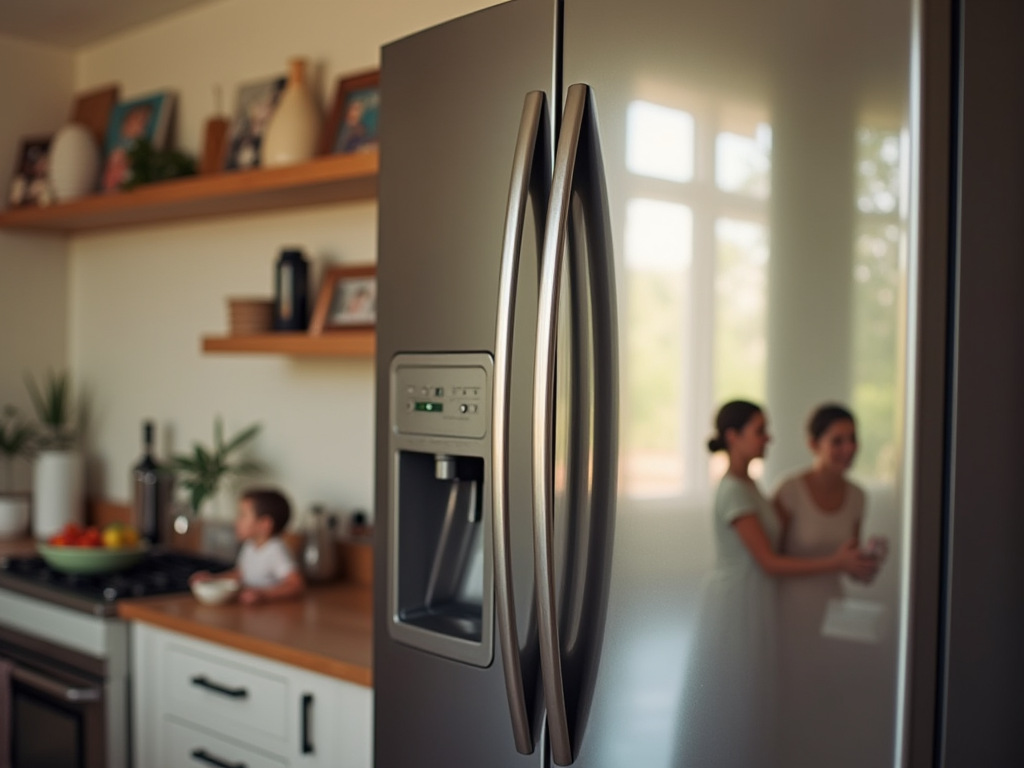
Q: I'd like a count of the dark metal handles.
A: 3